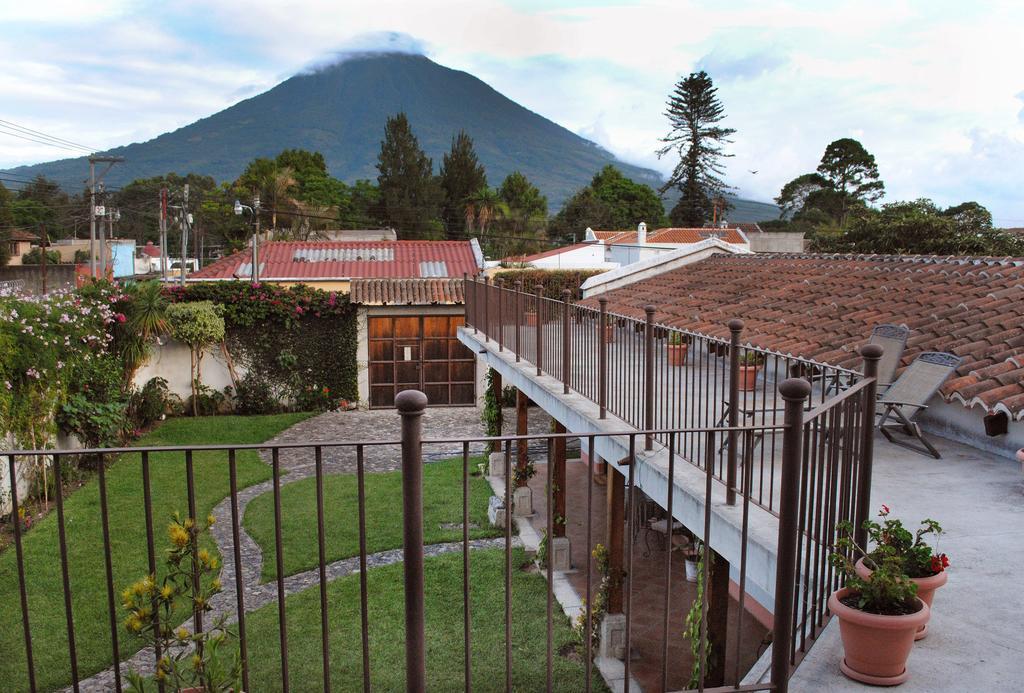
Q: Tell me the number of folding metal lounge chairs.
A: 2